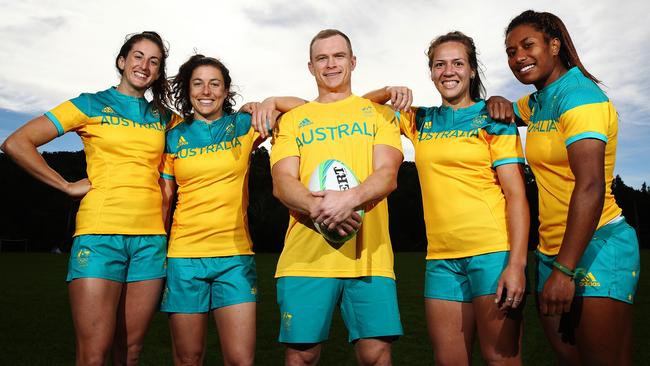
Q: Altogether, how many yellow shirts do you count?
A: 5